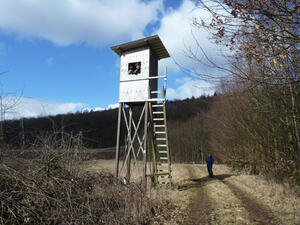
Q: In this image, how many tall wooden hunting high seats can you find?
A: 1